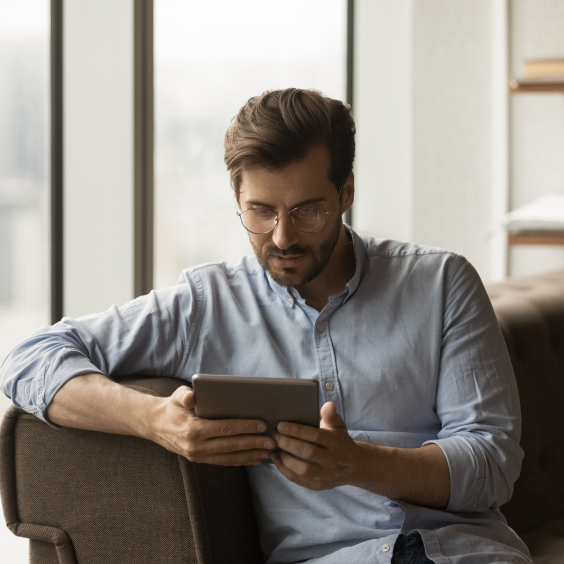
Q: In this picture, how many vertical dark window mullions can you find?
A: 3